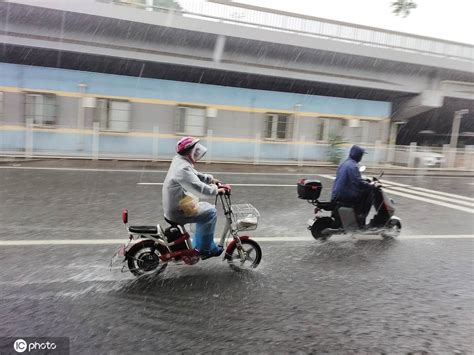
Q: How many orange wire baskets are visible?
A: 0